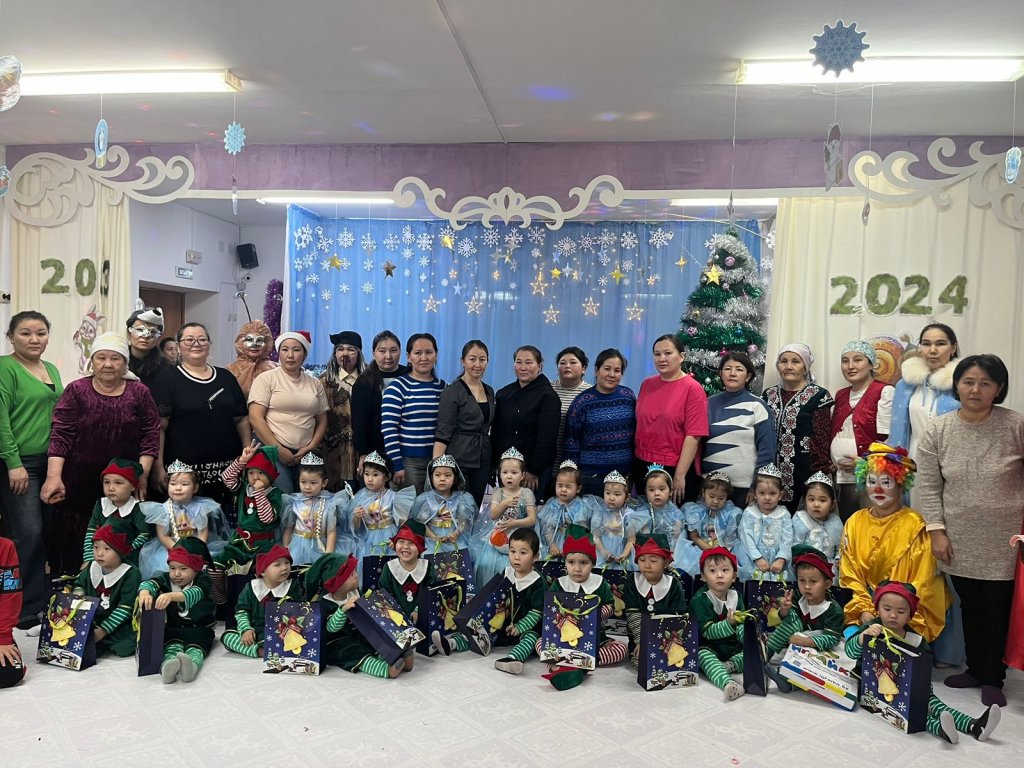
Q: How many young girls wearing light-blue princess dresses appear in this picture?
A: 11